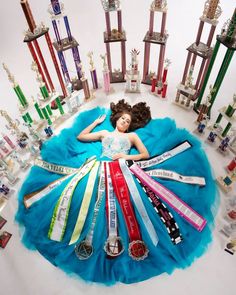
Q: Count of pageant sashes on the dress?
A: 12